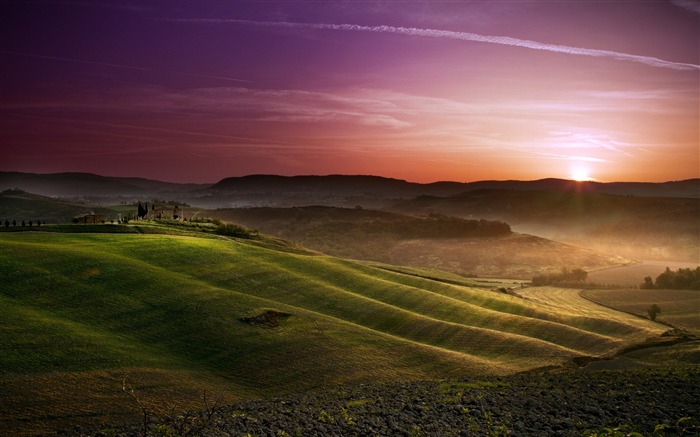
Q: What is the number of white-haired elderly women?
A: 0